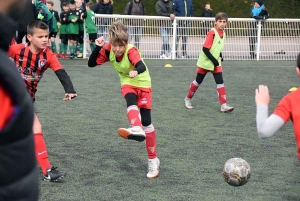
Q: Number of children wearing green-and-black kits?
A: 5